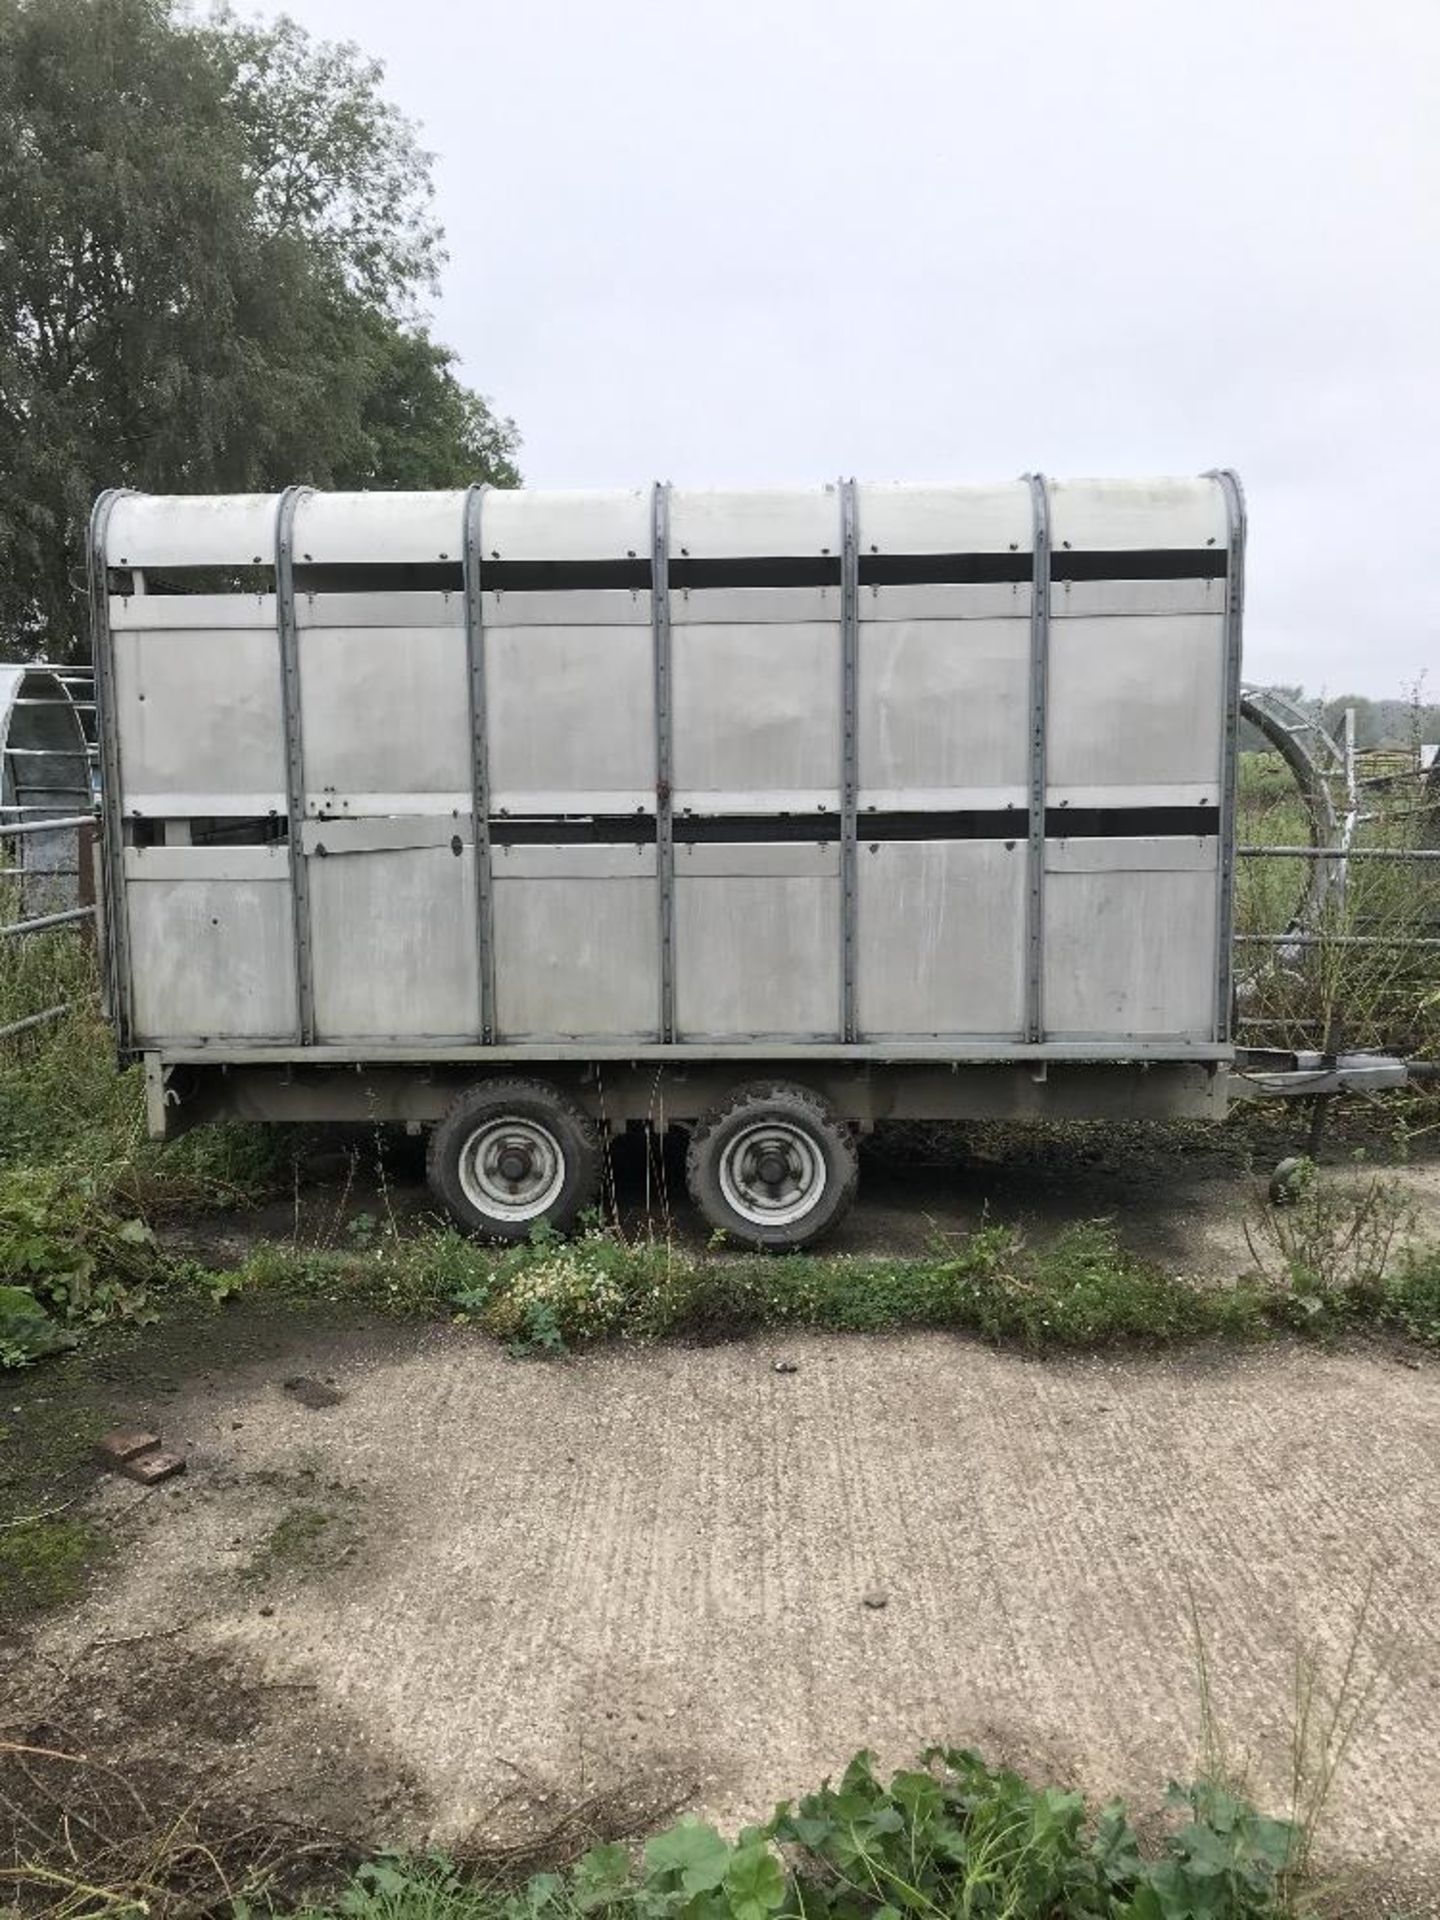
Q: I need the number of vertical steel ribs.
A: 7